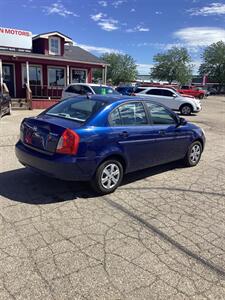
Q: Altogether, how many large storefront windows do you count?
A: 3